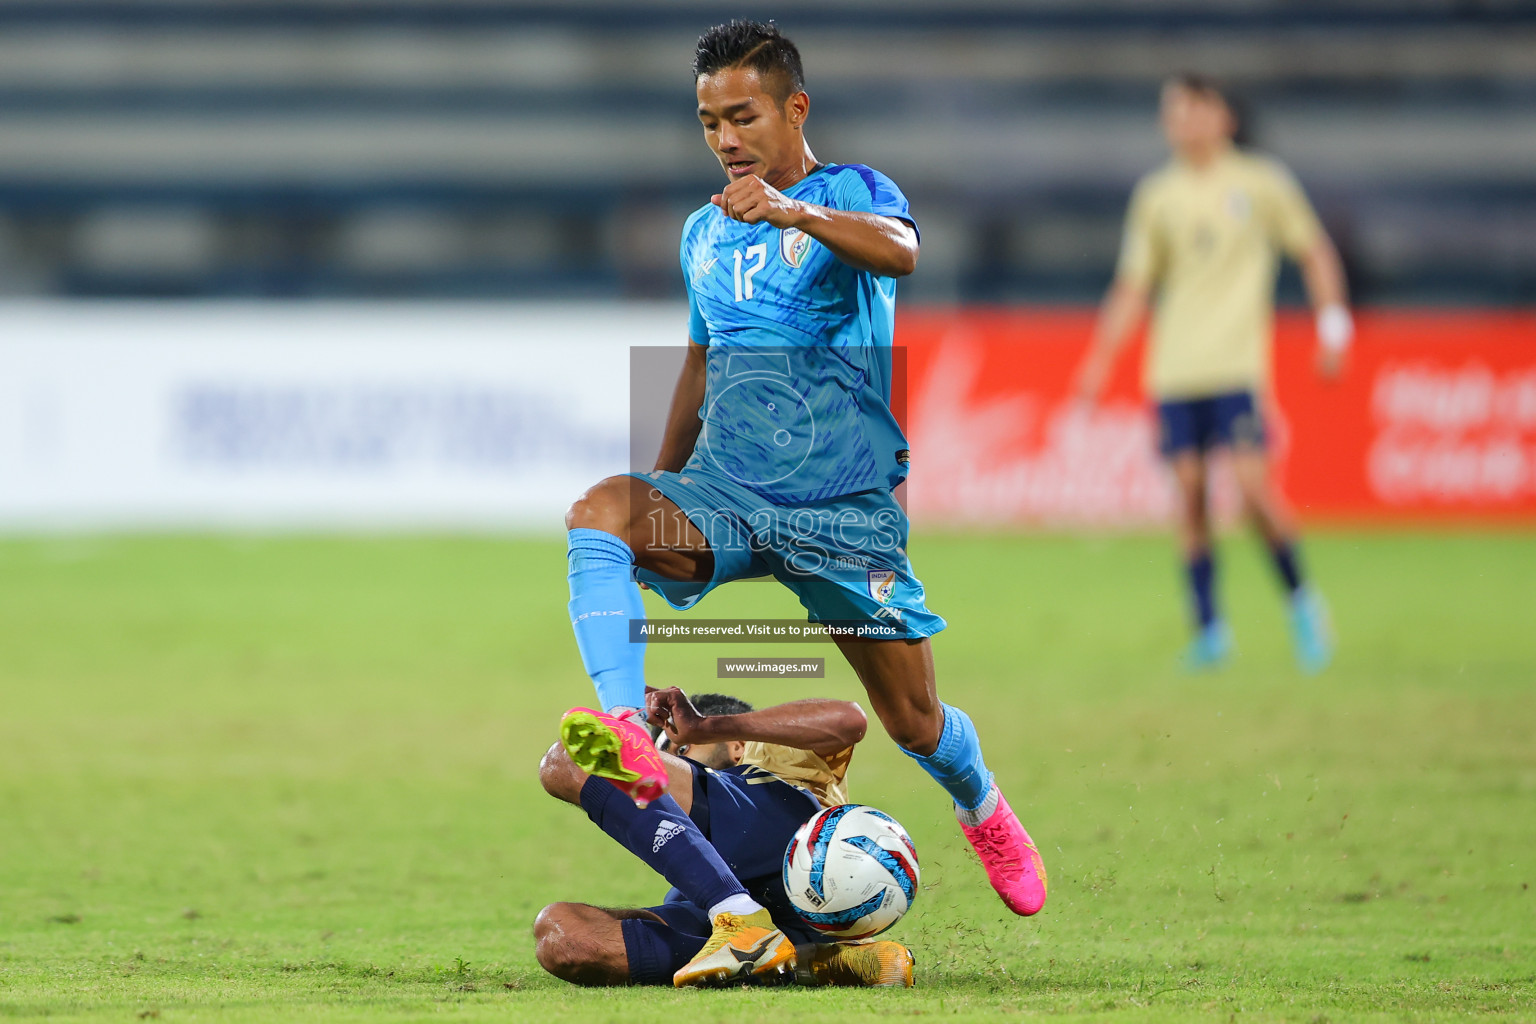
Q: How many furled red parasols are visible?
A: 0